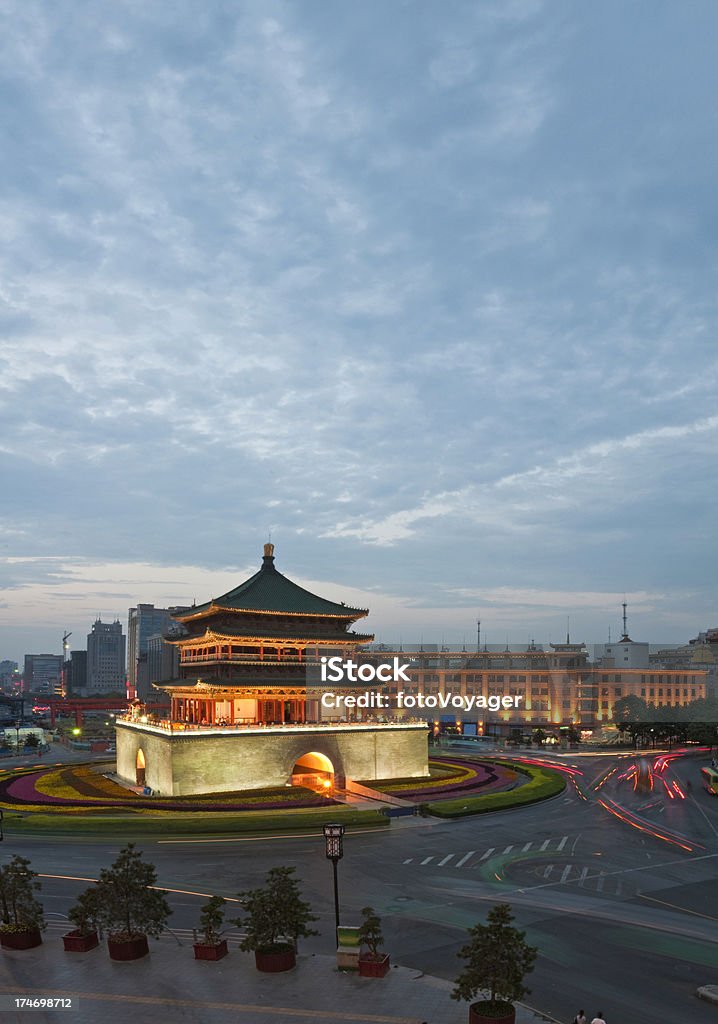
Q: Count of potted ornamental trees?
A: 7